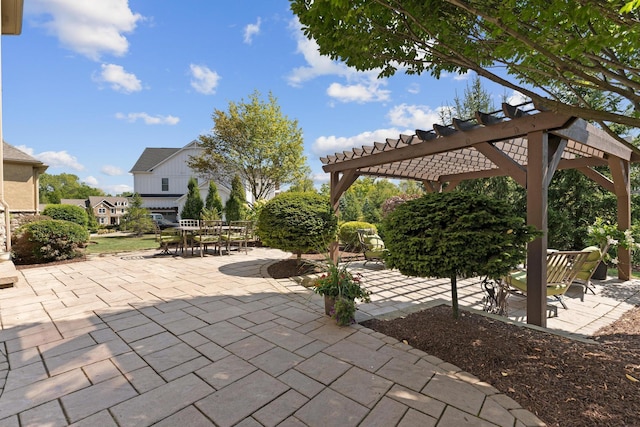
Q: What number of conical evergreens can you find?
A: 3